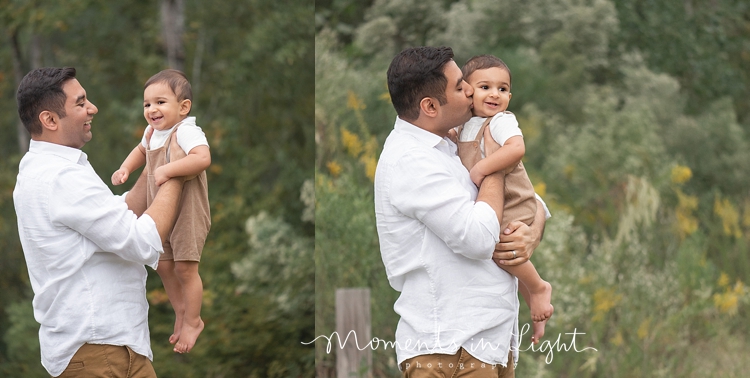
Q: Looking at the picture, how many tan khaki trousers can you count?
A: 2